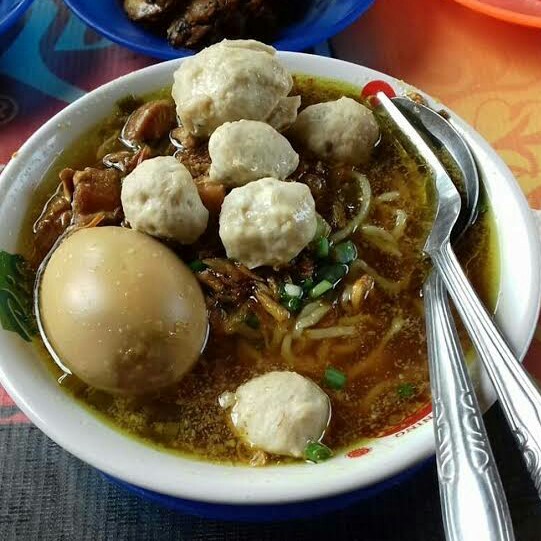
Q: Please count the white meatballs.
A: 6